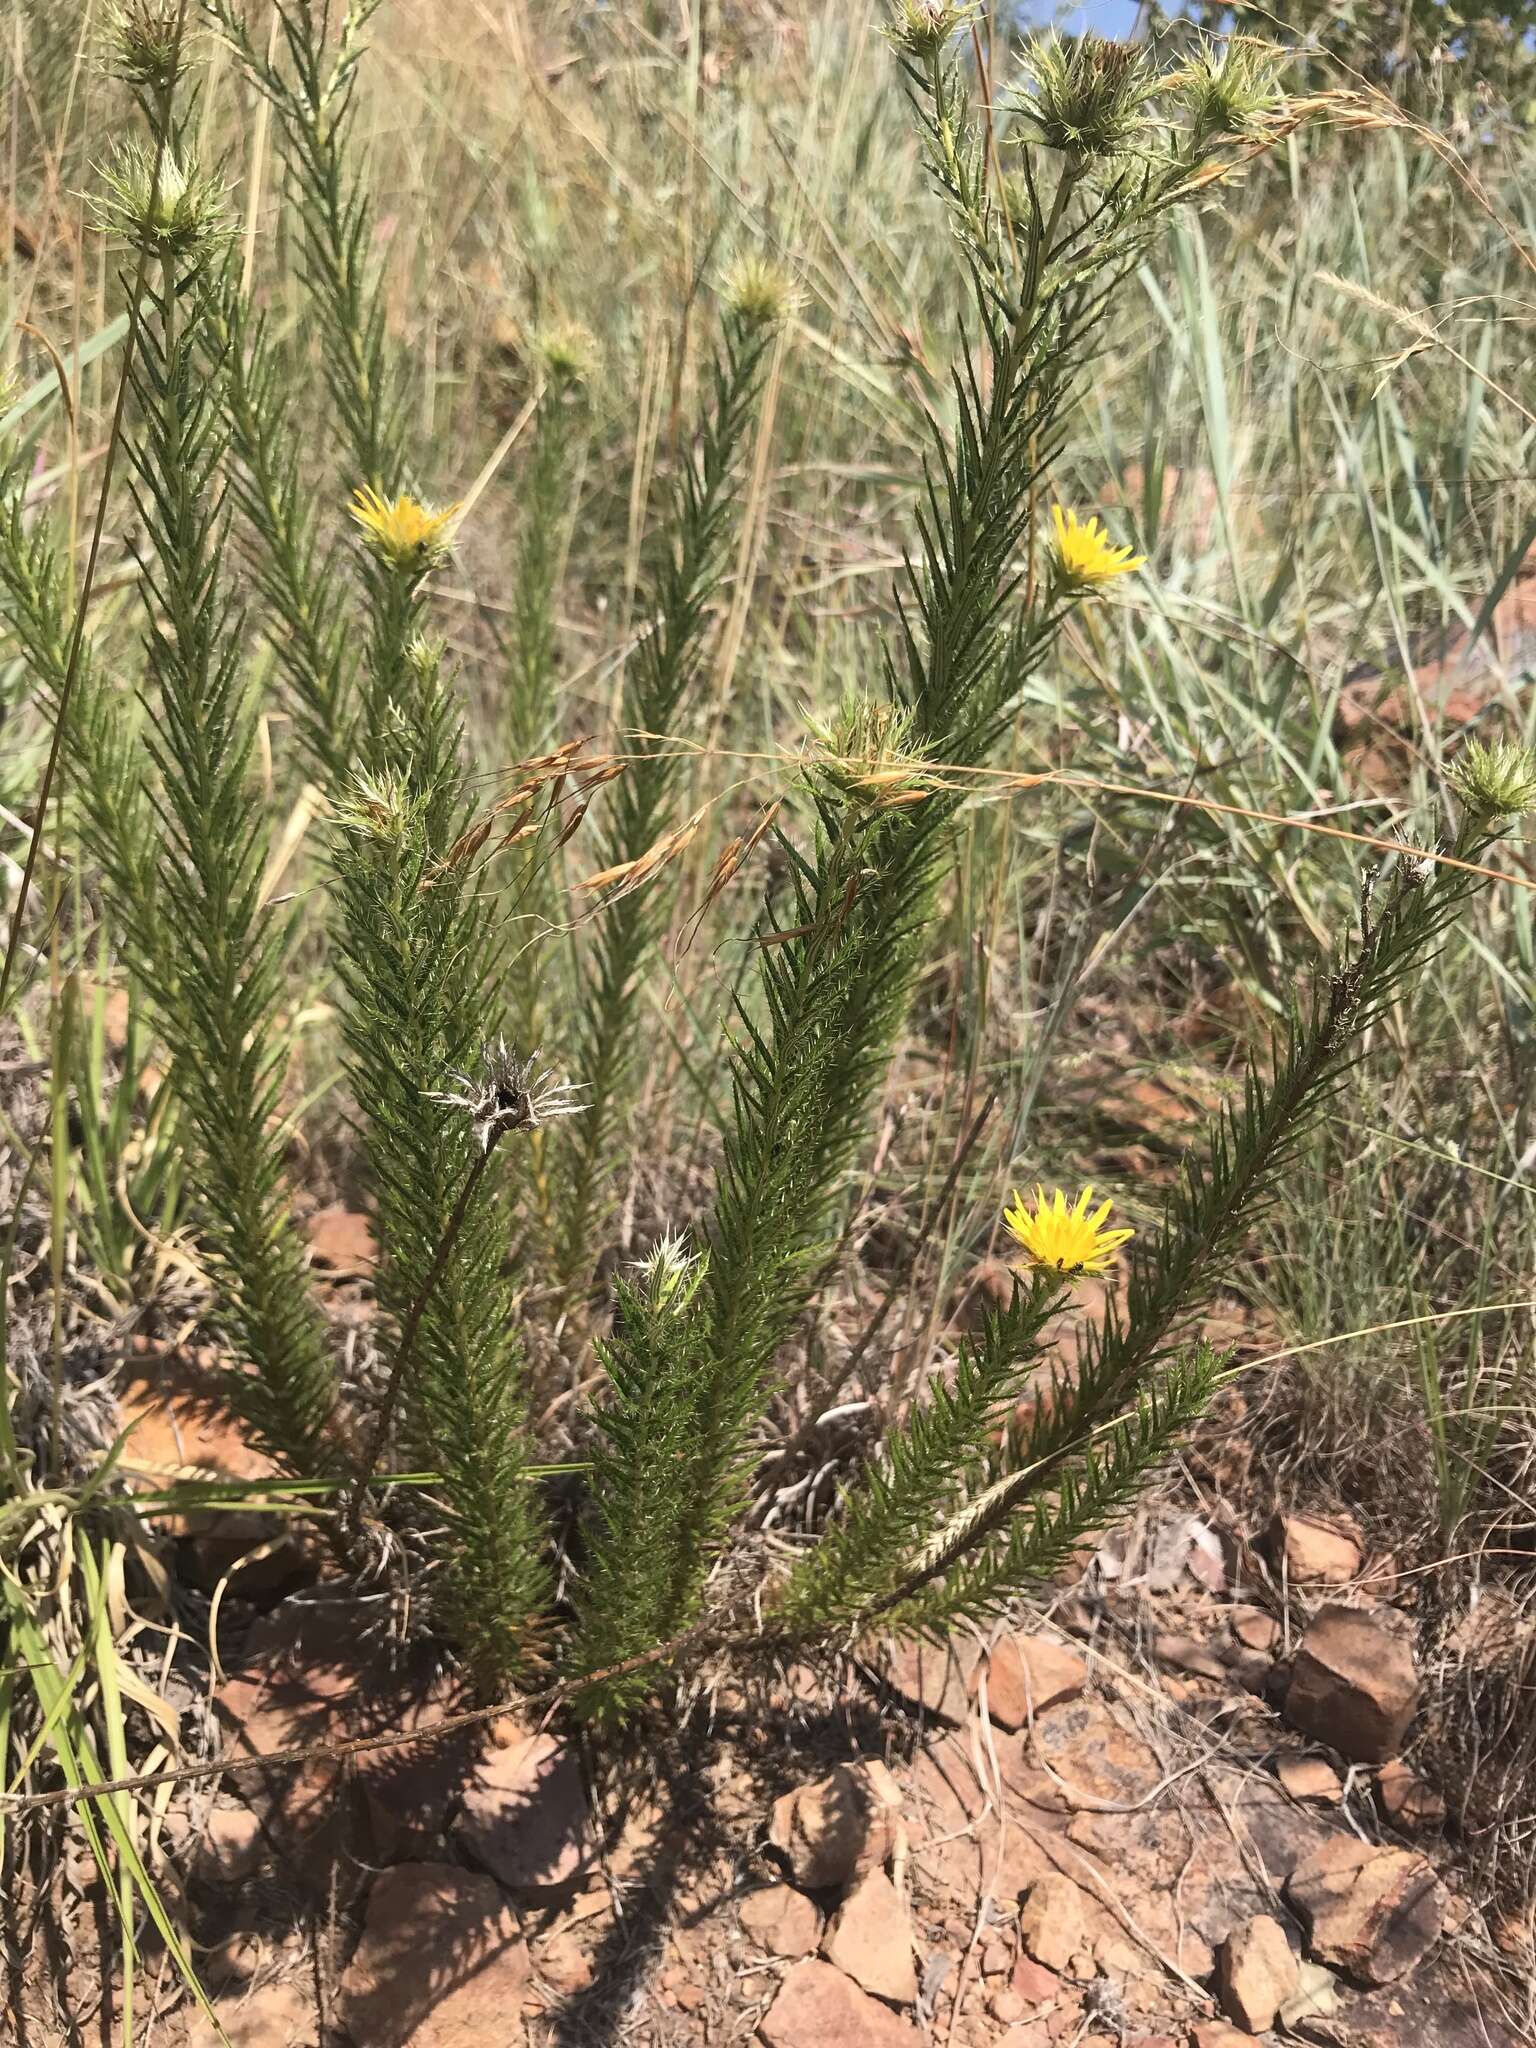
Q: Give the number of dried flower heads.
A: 1